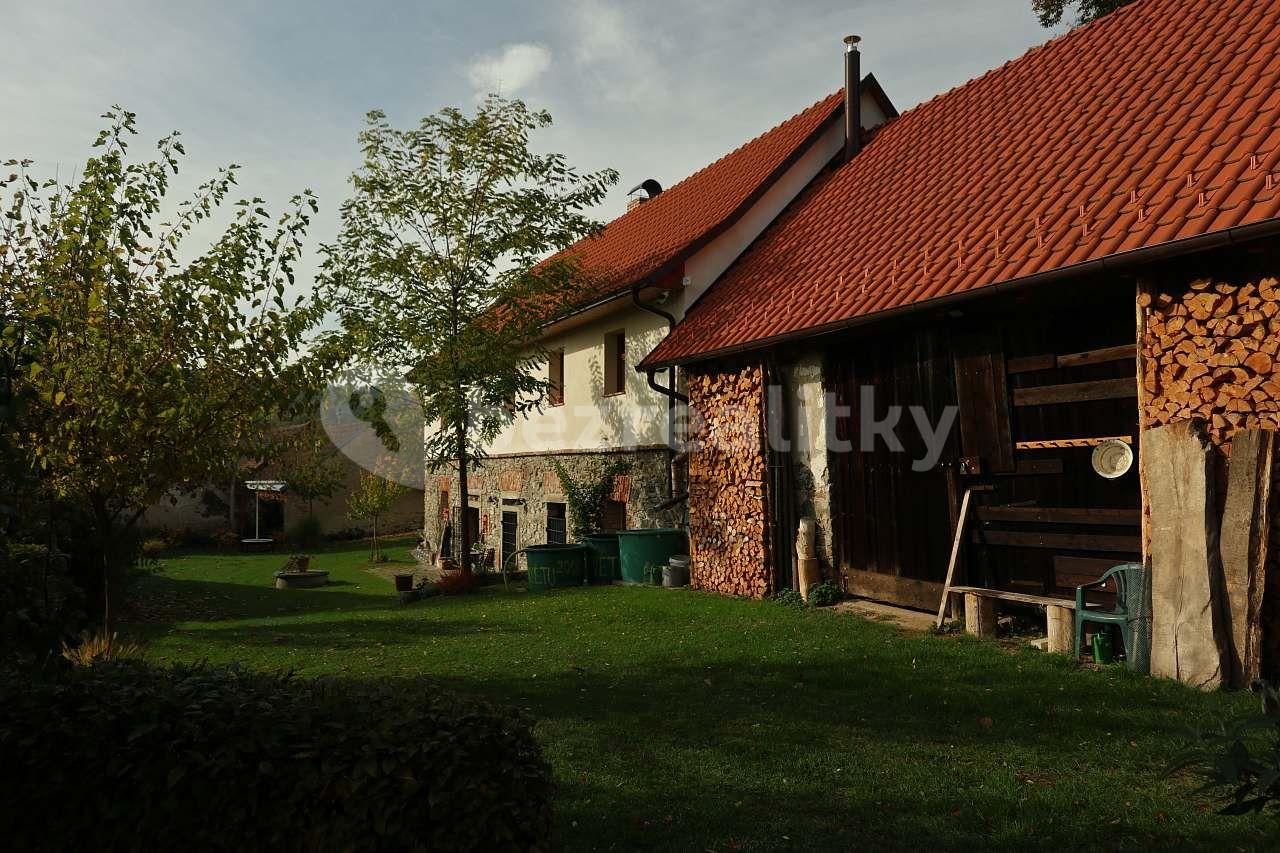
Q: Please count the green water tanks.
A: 3